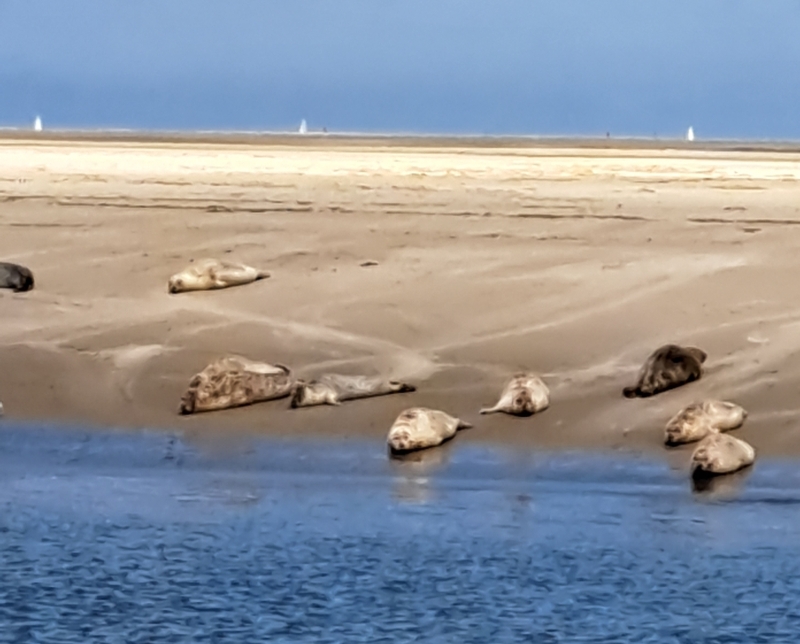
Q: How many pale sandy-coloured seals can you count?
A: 7